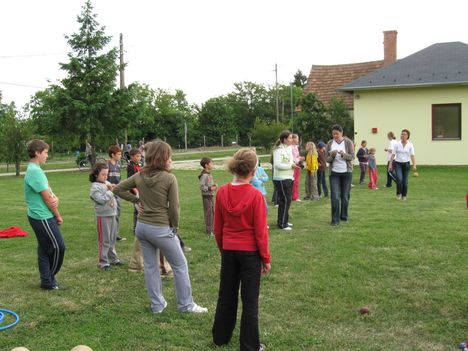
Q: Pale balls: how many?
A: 2